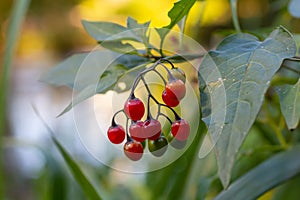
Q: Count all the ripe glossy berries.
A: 8